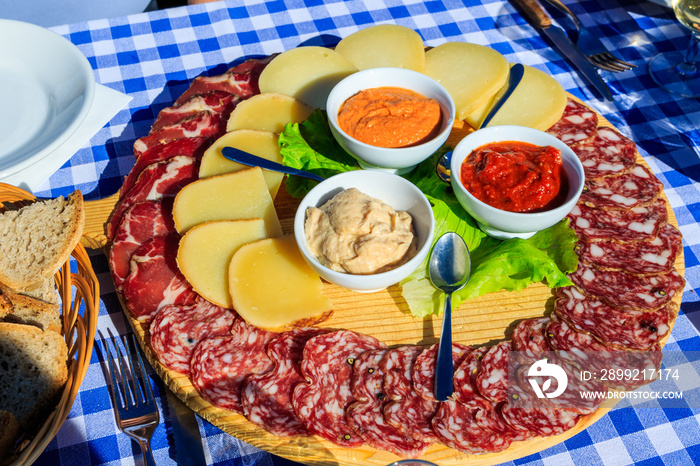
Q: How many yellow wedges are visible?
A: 9